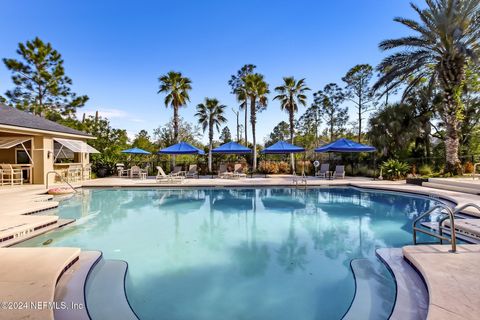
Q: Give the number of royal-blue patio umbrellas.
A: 5